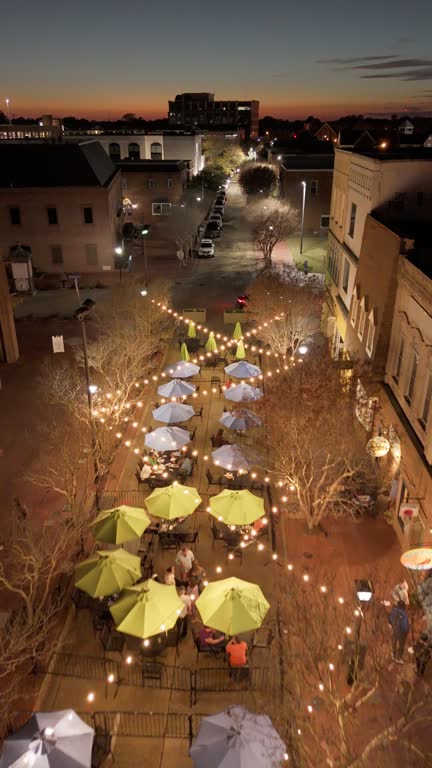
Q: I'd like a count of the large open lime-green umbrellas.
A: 6